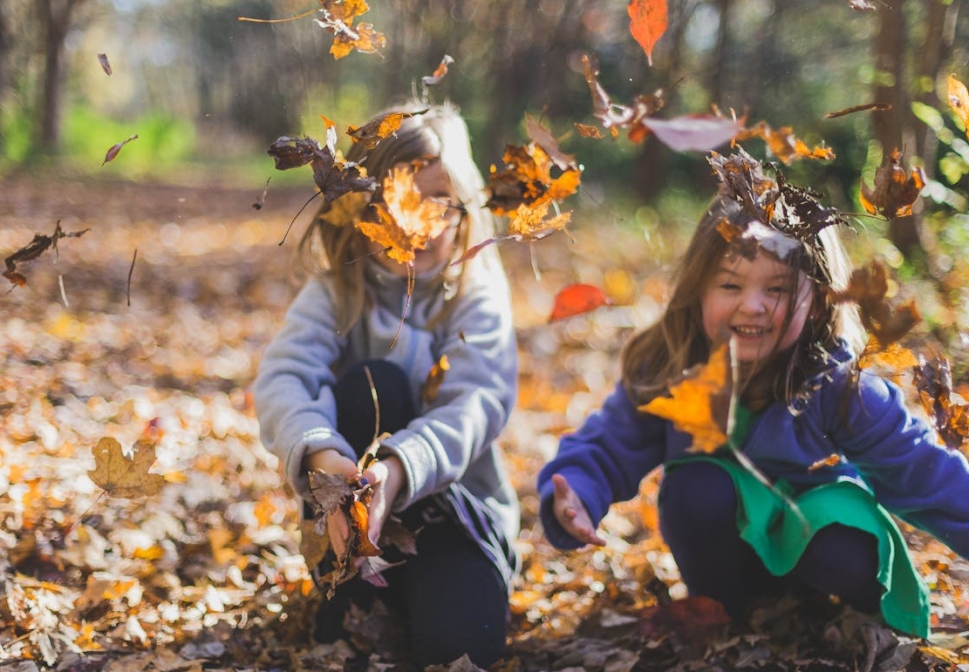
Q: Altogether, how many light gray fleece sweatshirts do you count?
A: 1